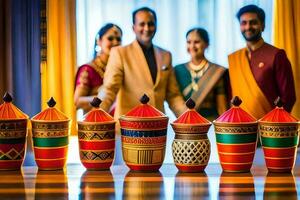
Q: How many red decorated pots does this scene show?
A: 7